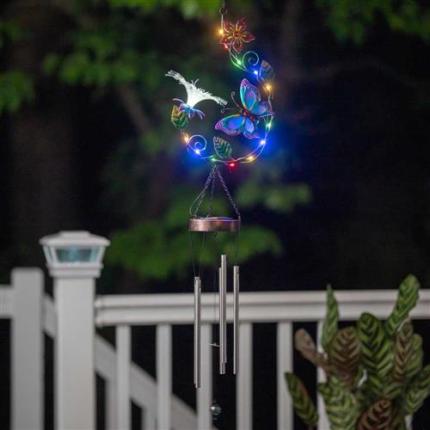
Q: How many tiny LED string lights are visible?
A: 12